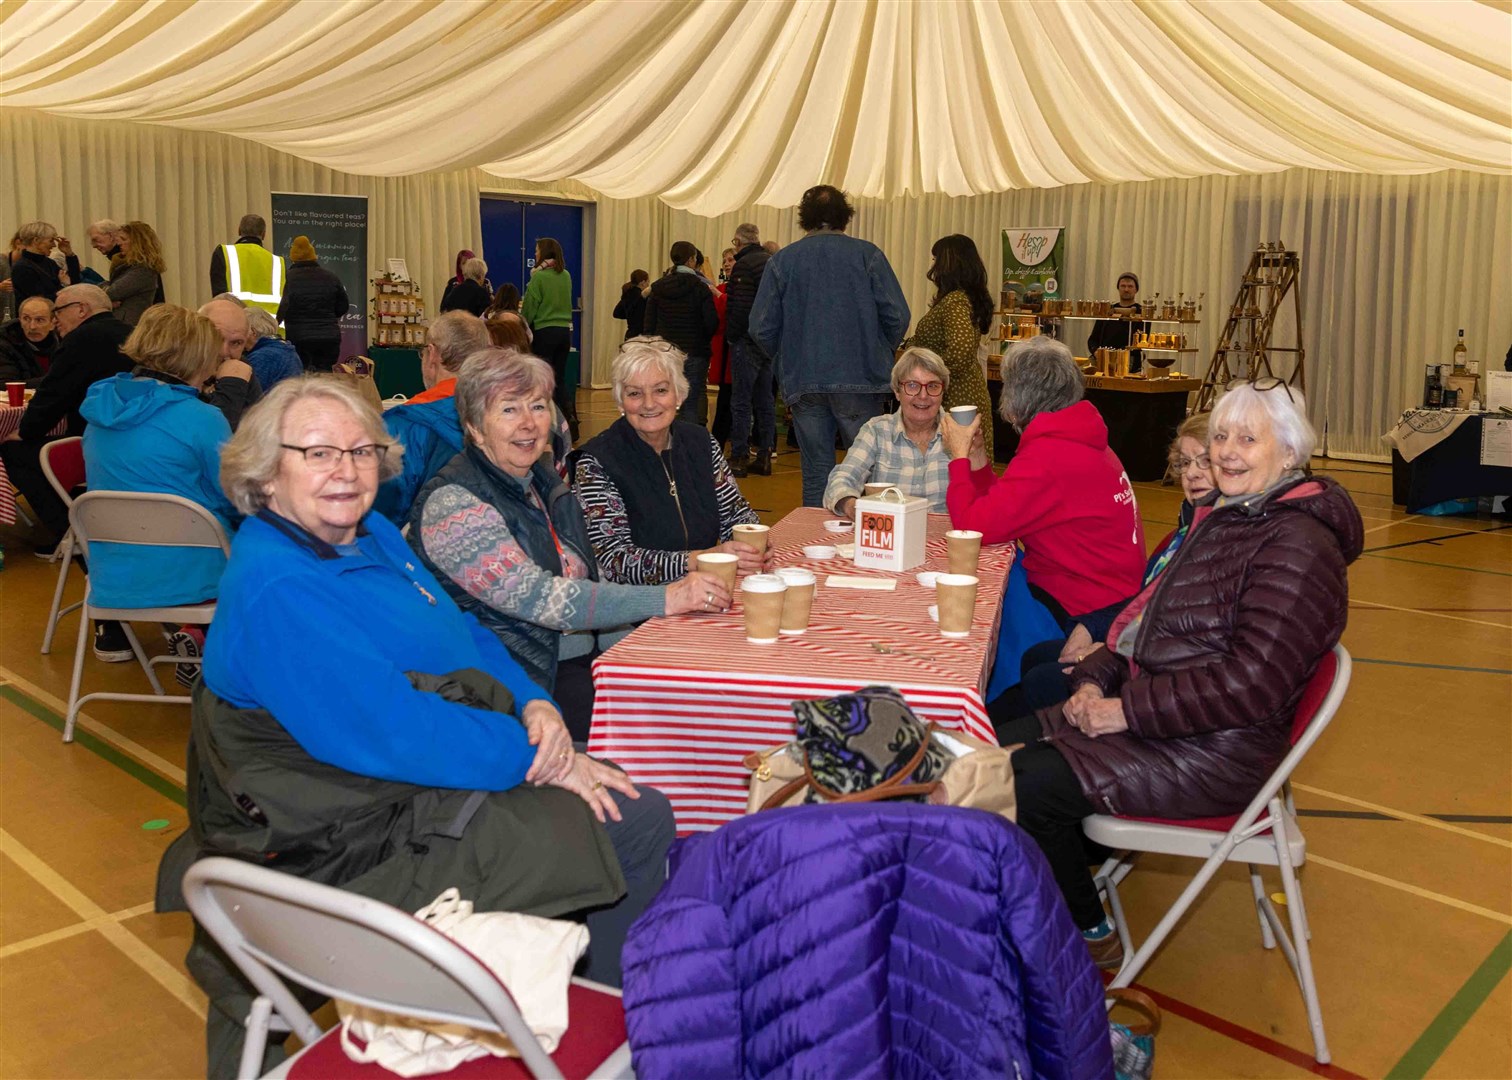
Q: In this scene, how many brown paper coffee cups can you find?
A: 7